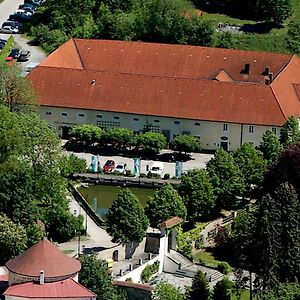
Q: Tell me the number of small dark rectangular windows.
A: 9